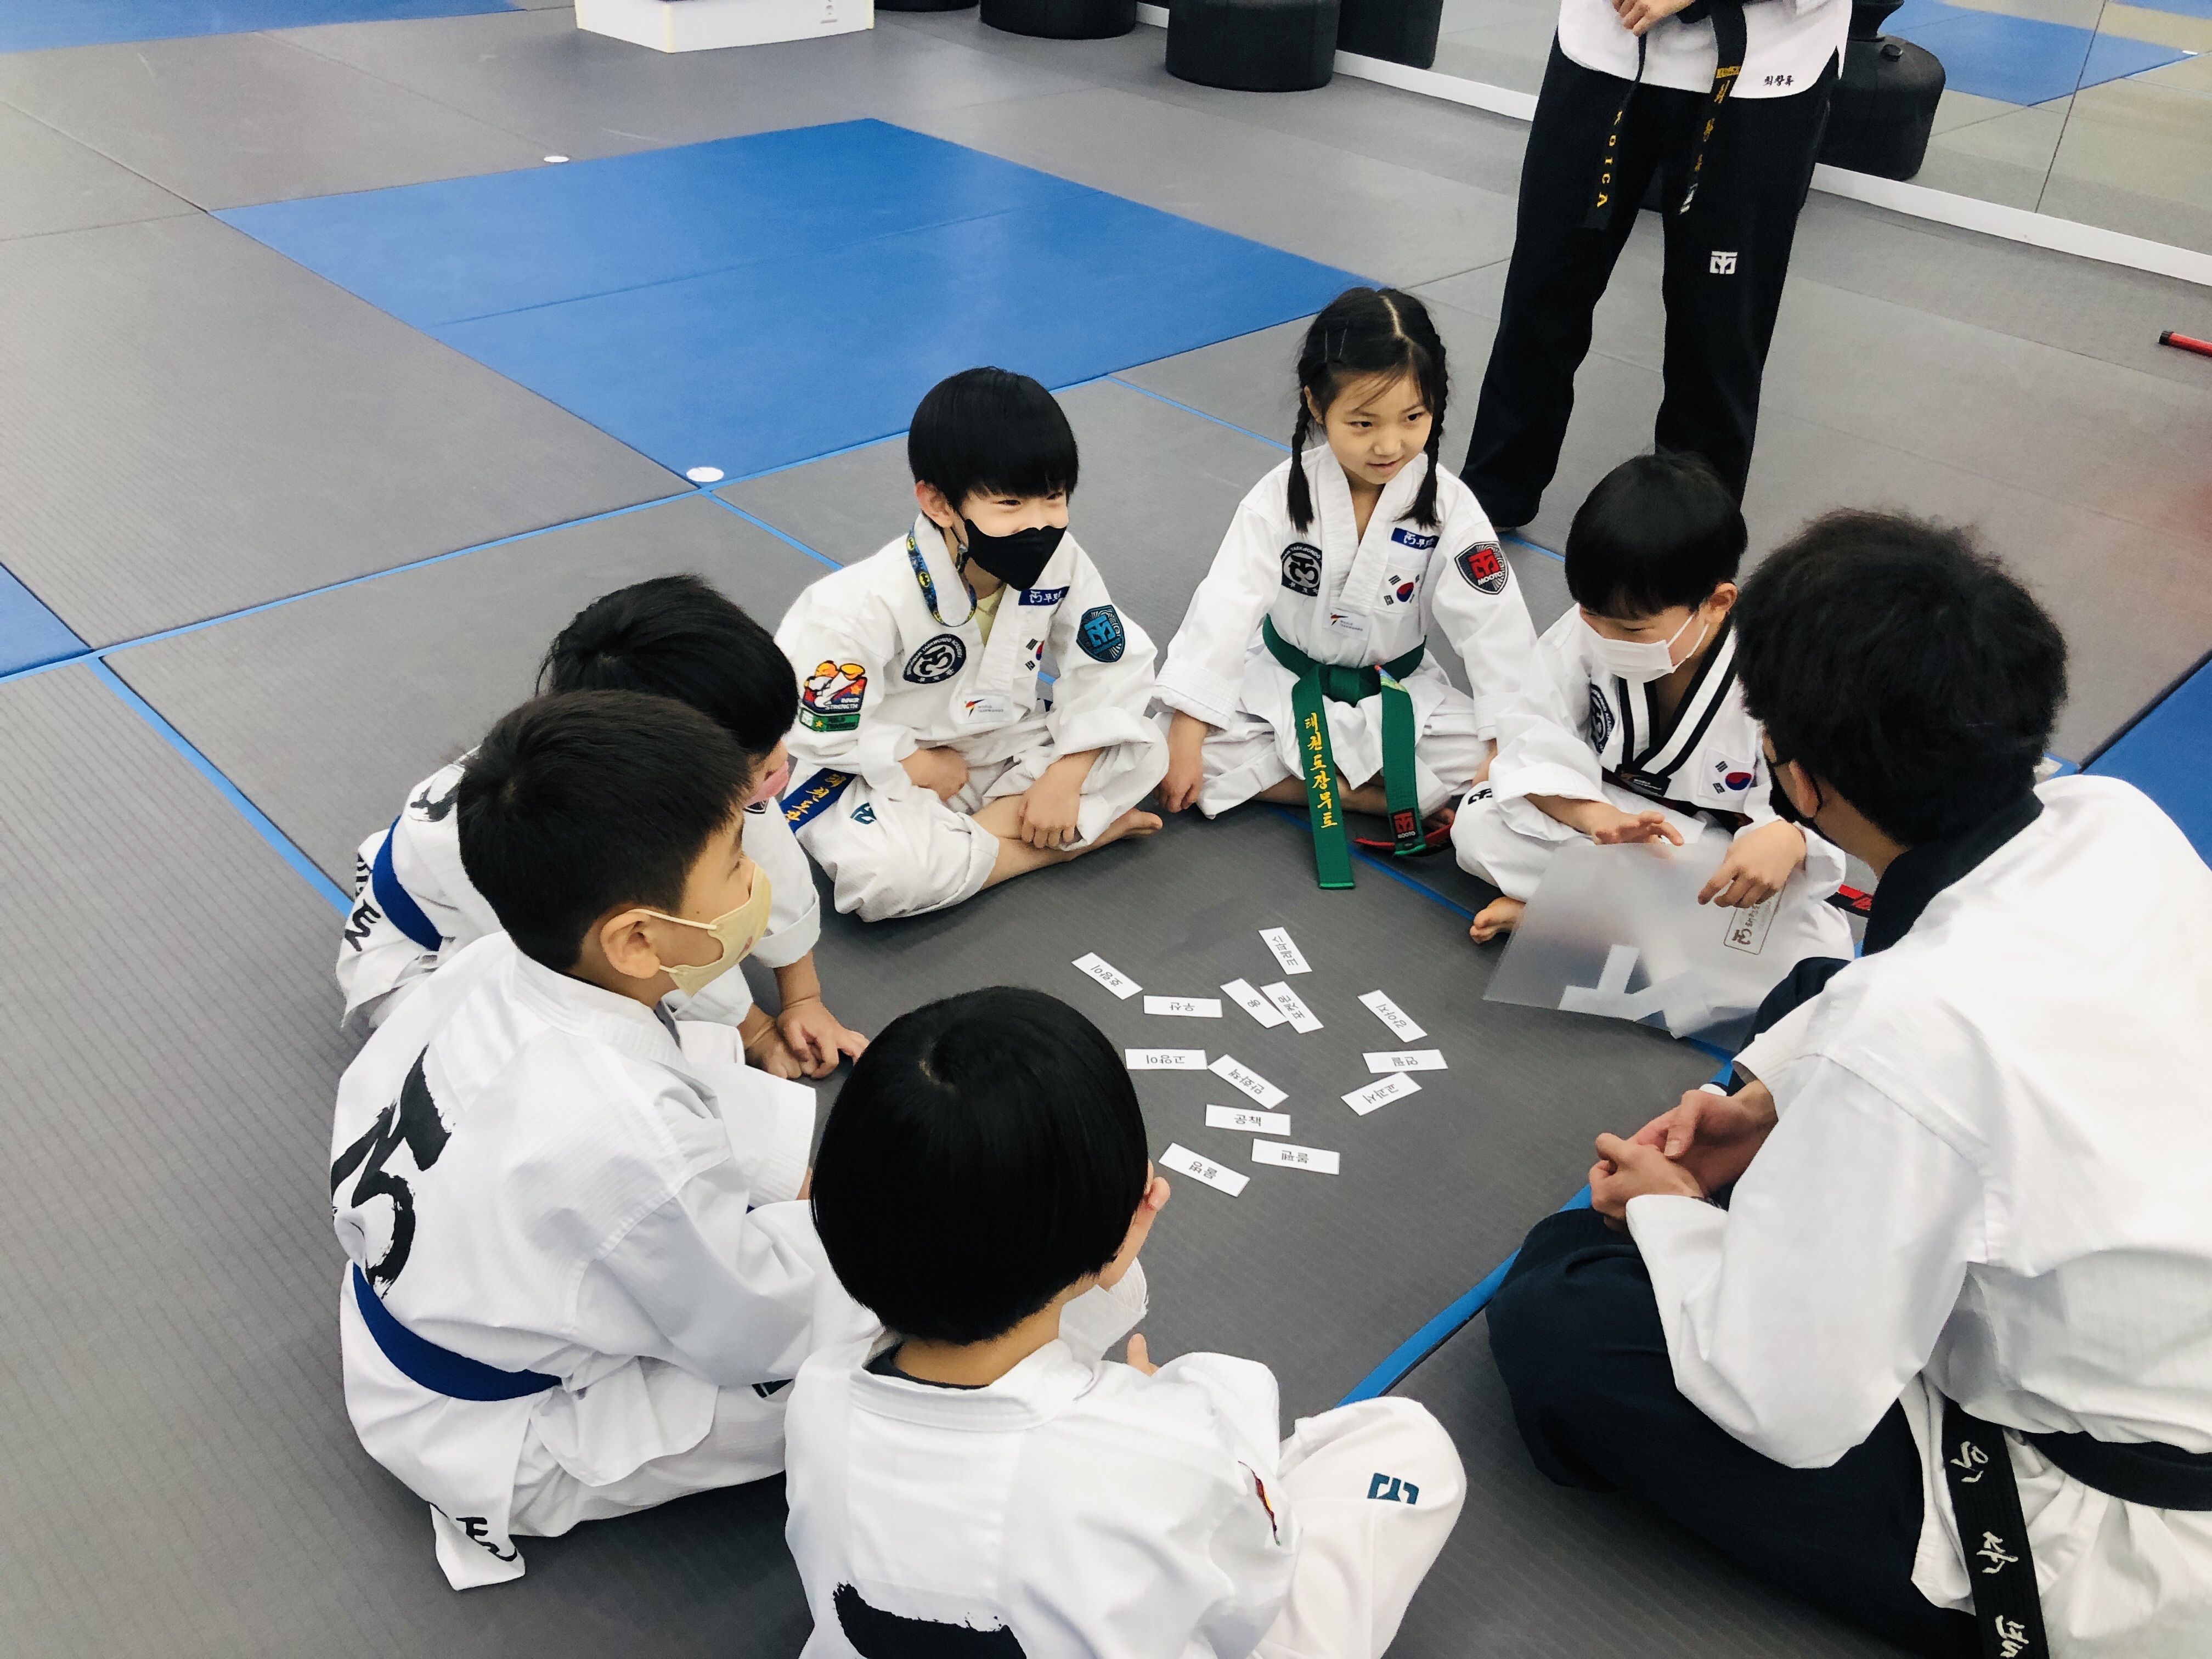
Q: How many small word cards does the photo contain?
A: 13